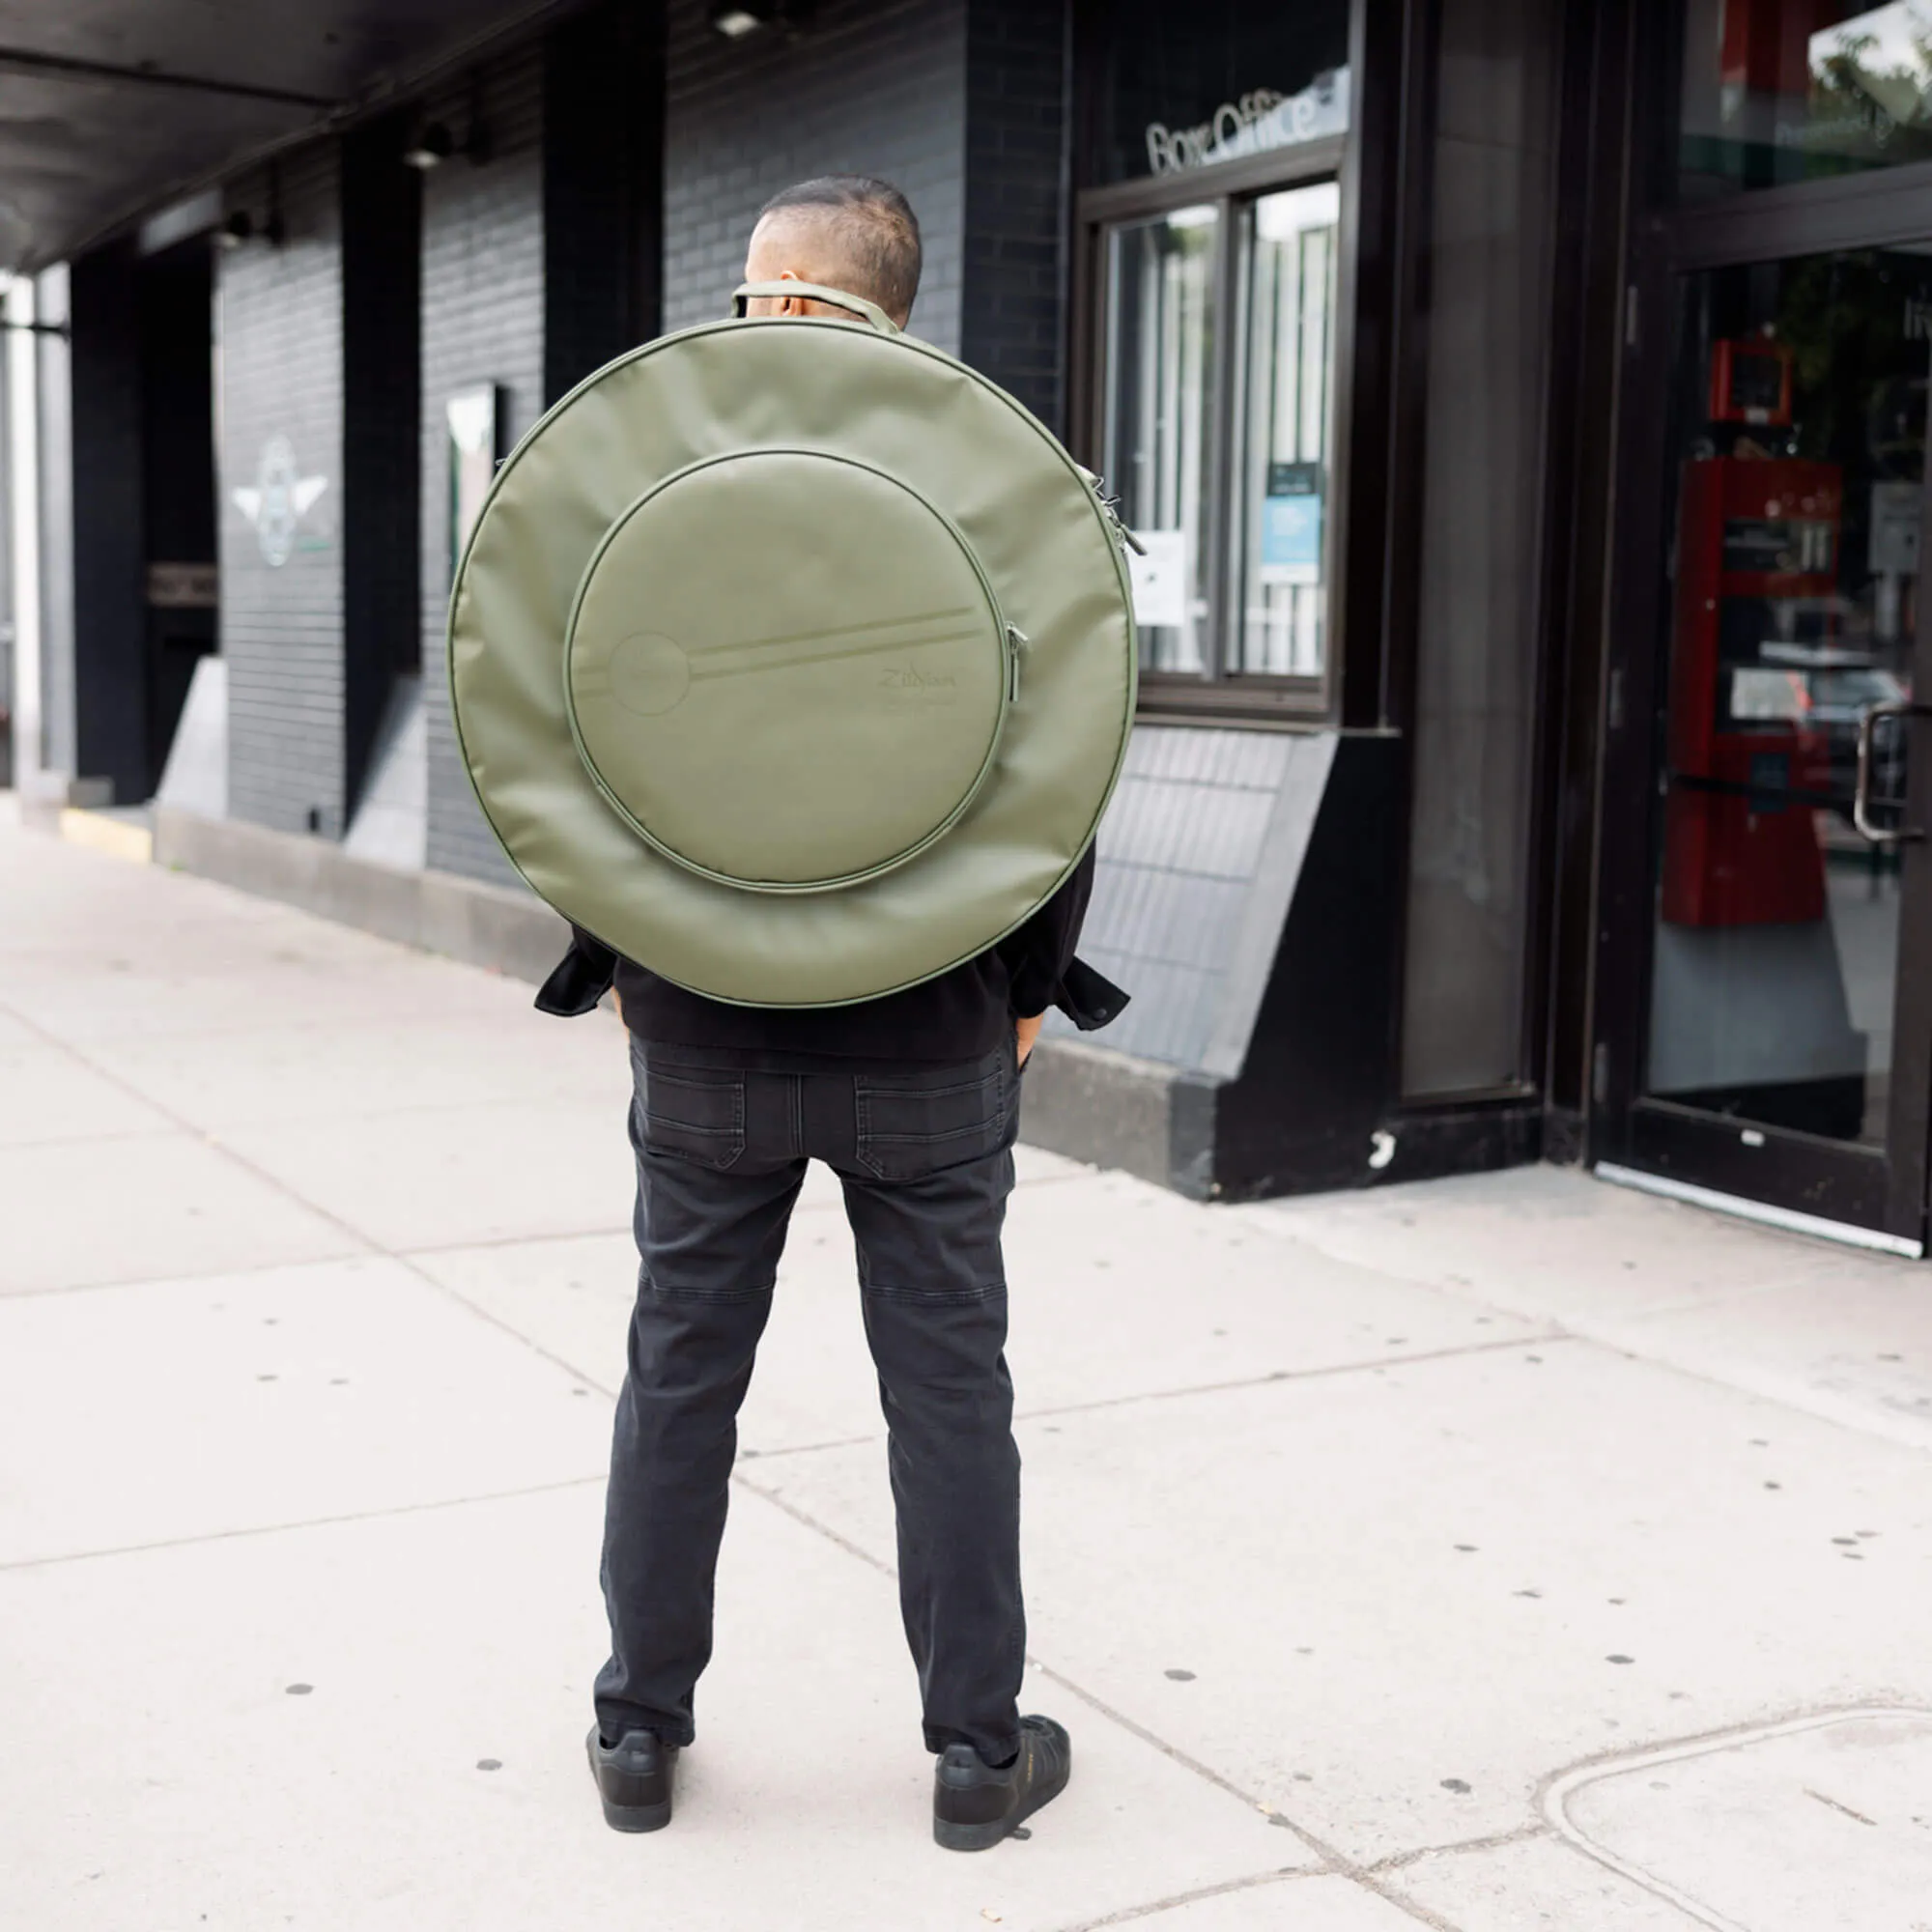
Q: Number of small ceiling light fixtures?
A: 3